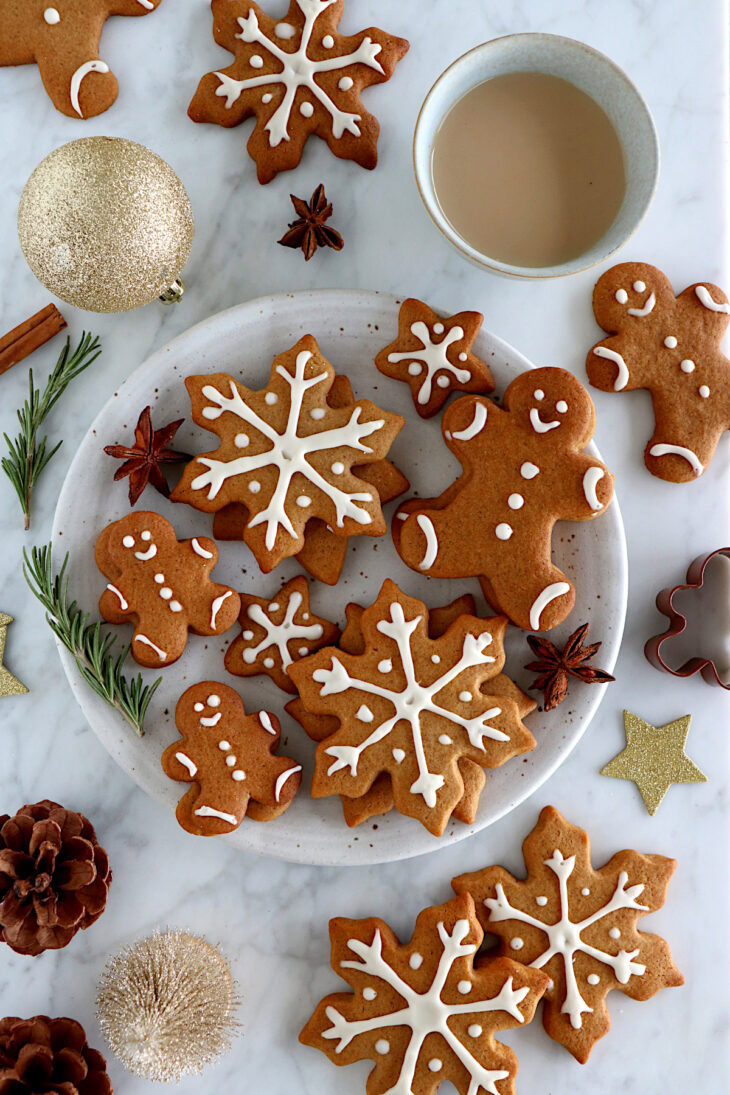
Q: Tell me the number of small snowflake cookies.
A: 2